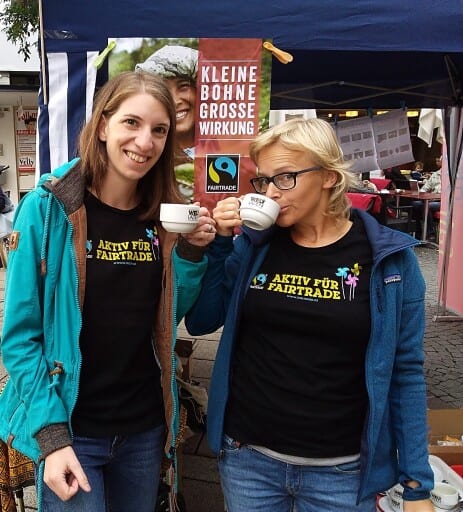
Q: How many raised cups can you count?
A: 2